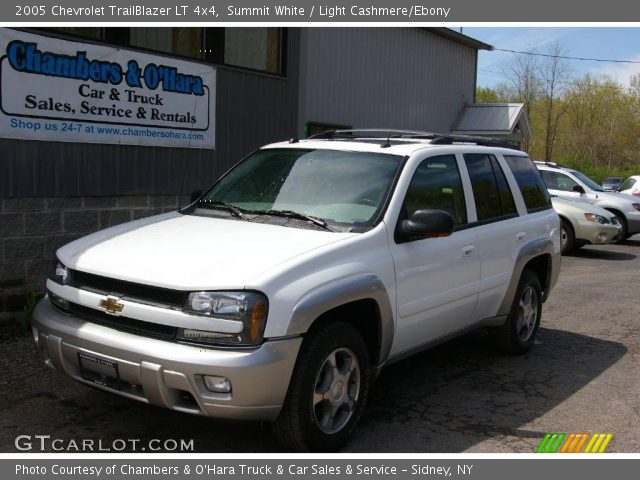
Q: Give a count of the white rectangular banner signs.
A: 1